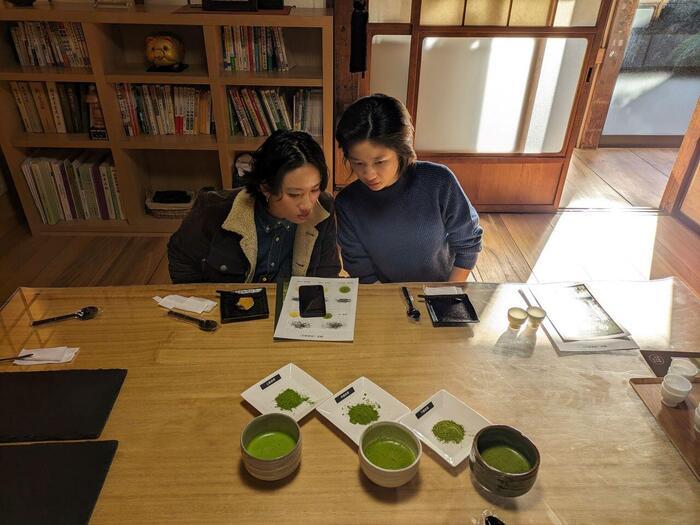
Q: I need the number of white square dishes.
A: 3